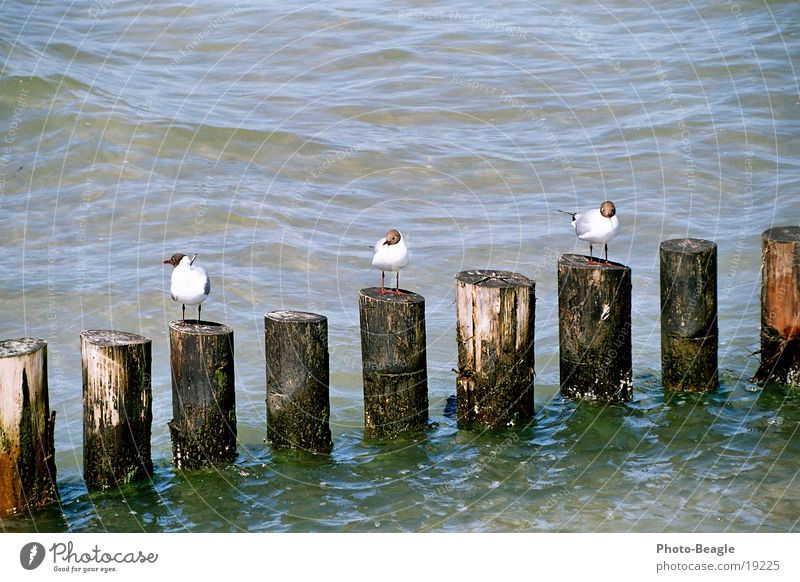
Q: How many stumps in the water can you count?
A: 9